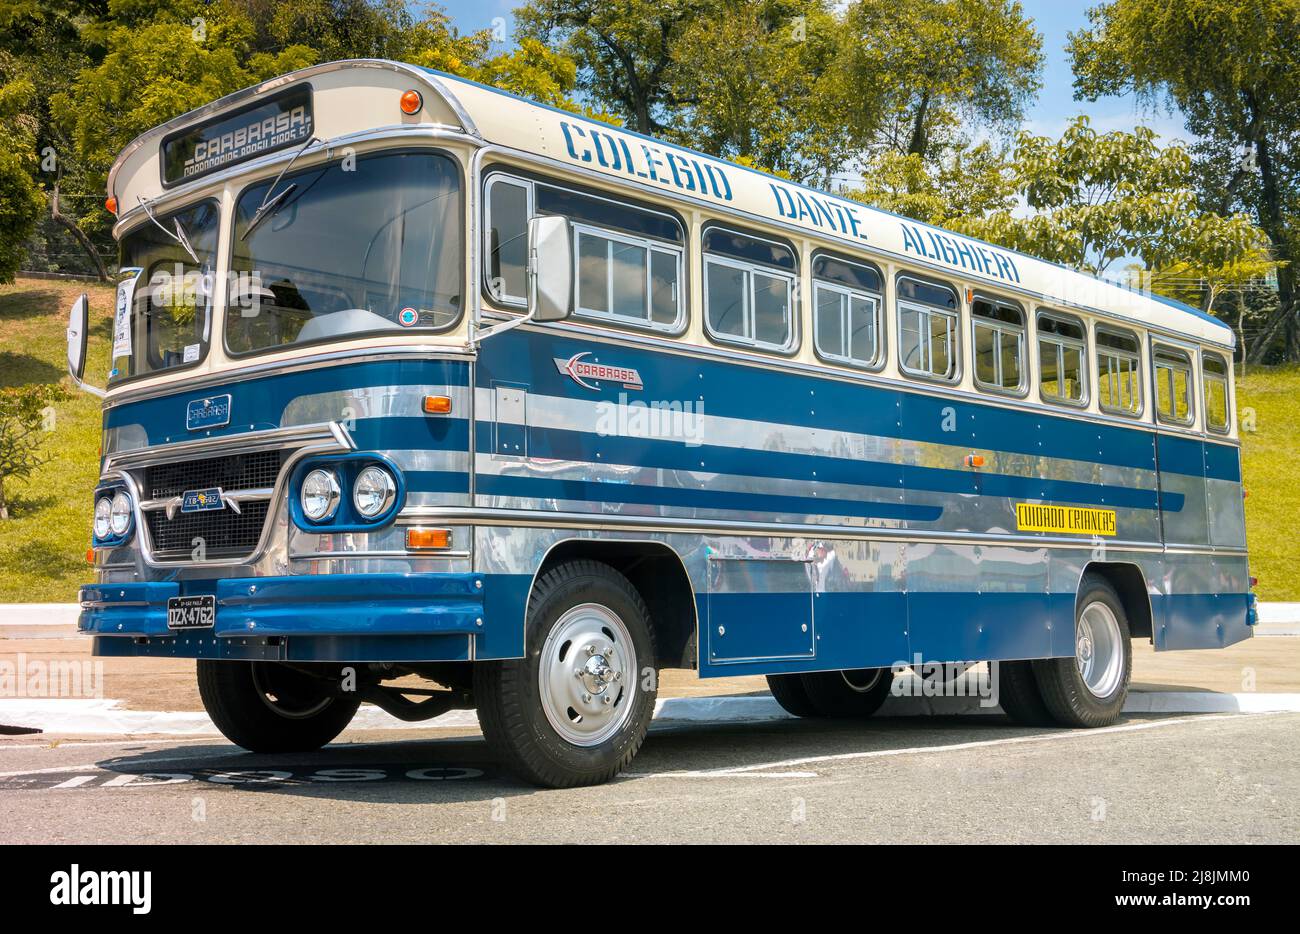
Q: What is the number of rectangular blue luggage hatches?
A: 1